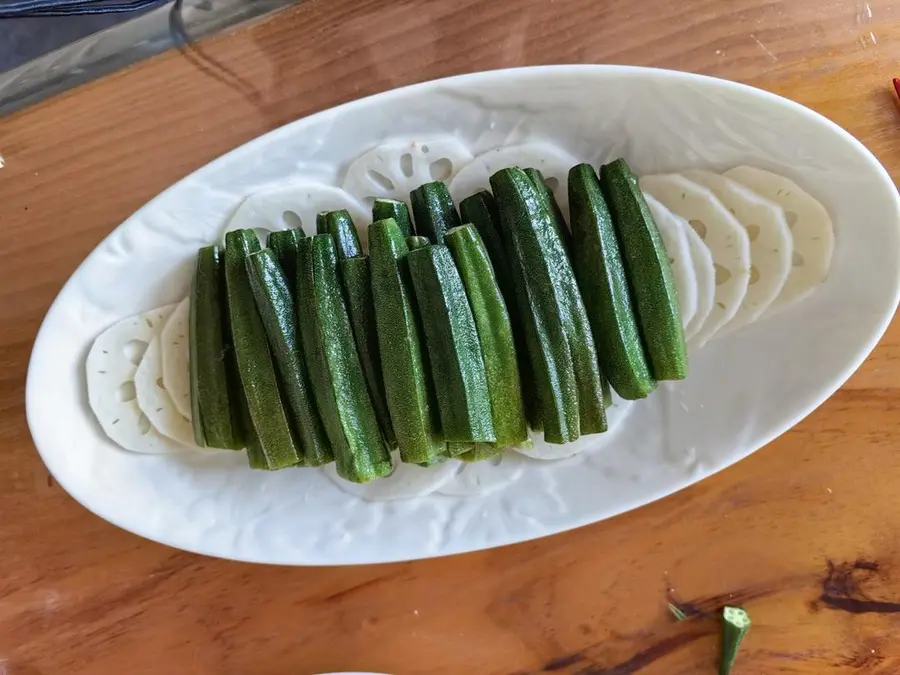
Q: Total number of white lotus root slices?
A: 14